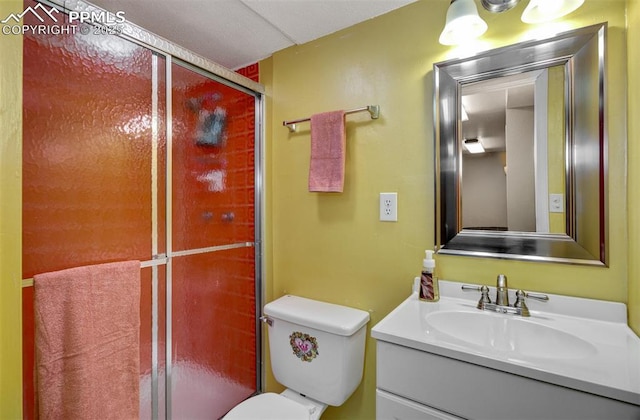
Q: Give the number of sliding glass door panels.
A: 2